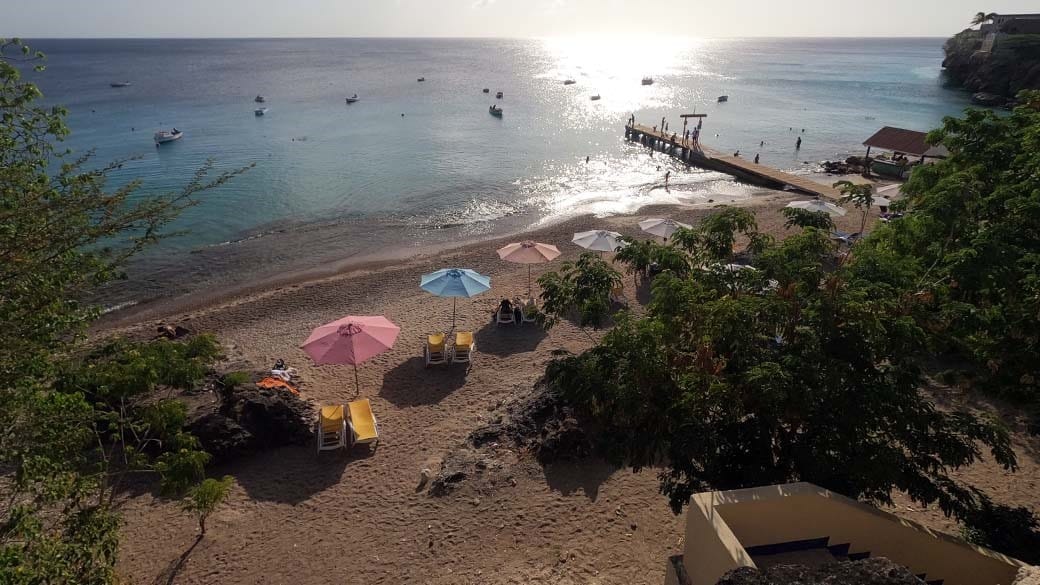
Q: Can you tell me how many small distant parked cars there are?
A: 0